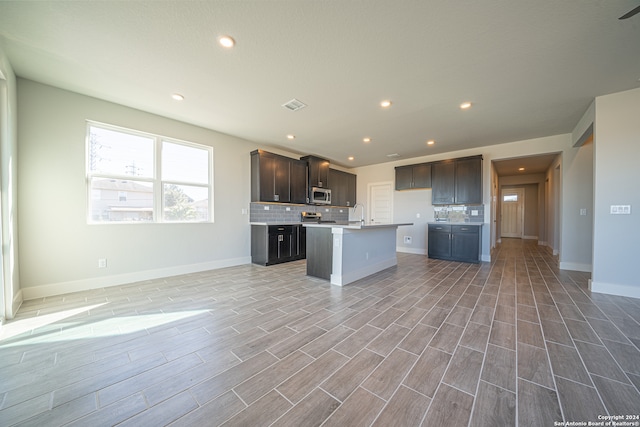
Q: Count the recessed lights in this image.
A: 9